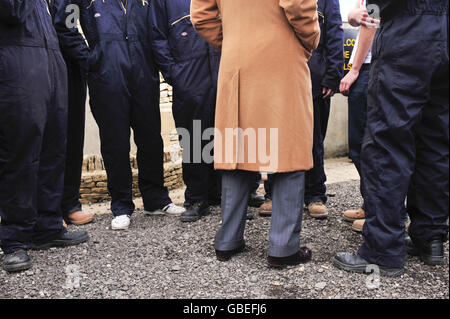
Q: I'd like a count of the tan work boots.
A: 5